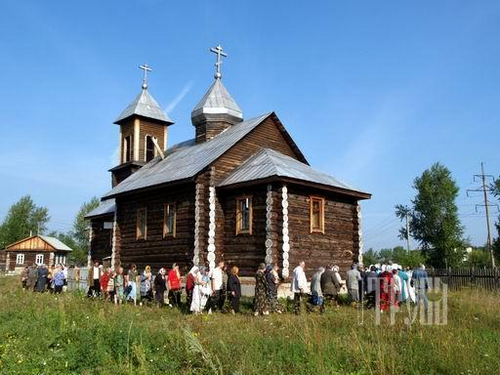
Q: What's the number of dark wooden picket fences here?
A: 1